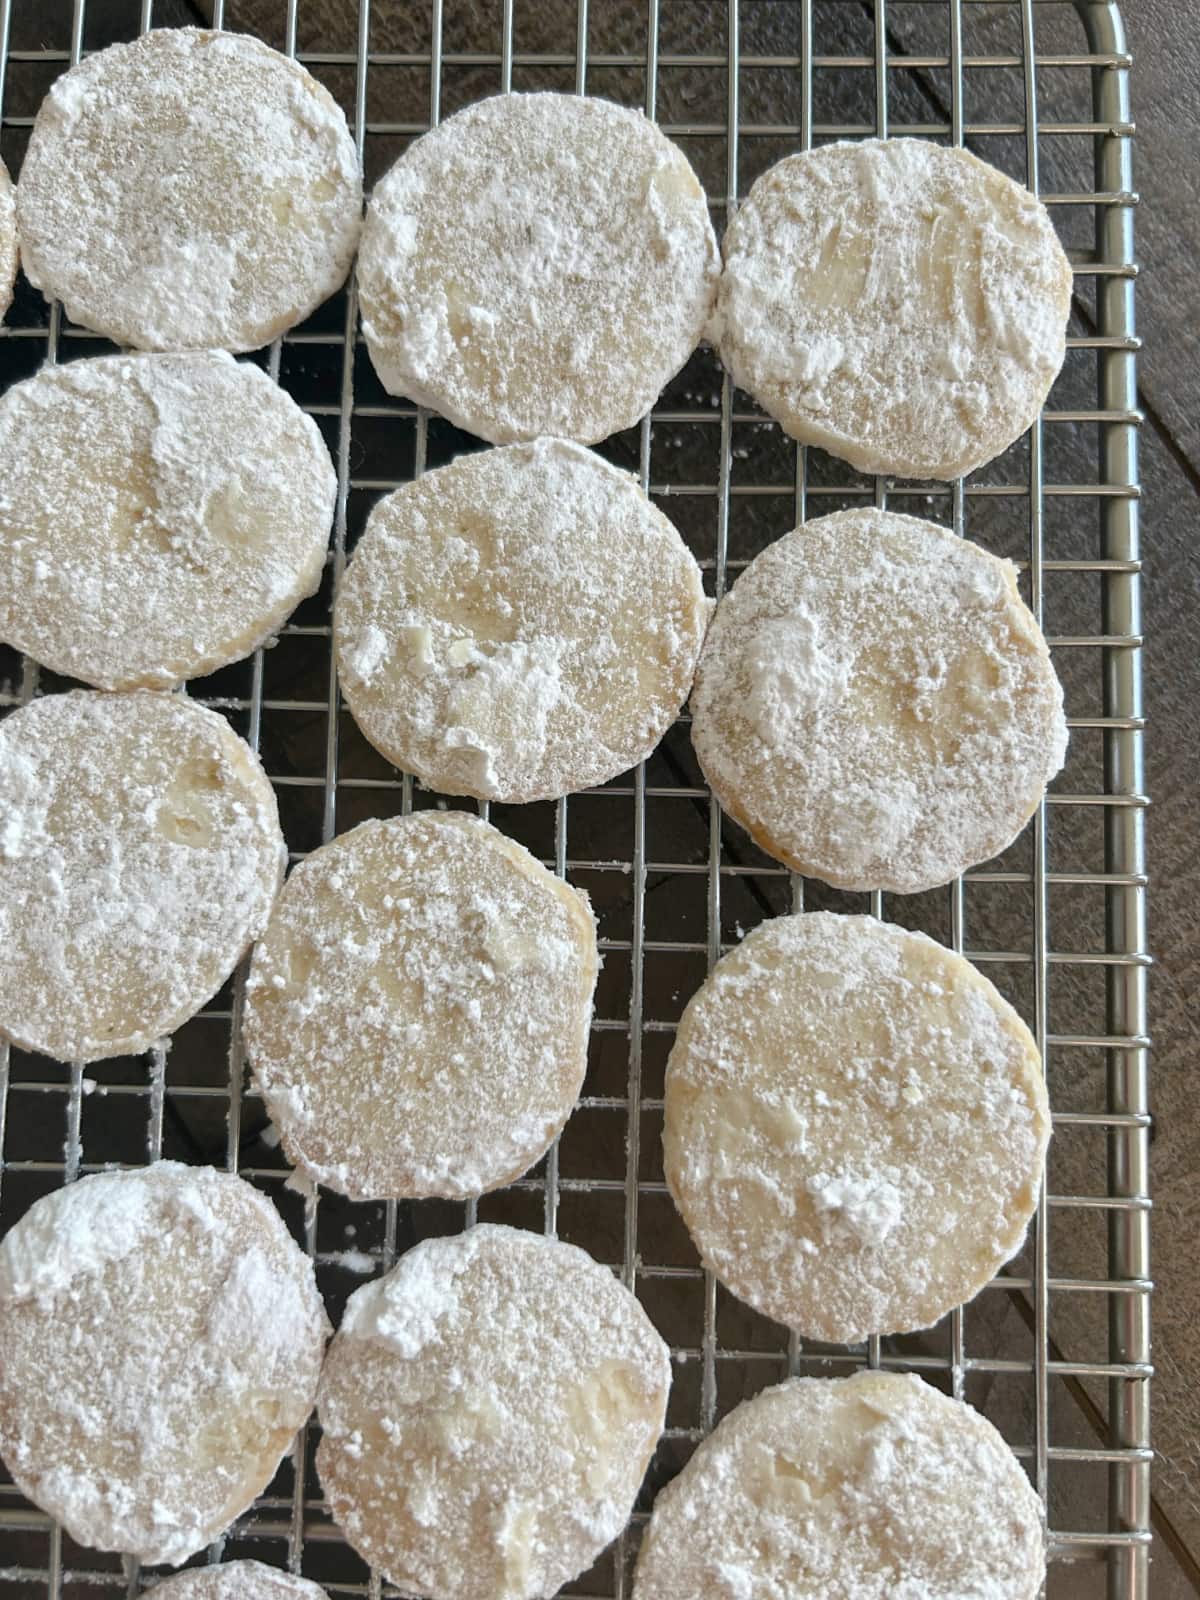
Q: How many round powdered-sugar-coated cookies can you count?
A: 14